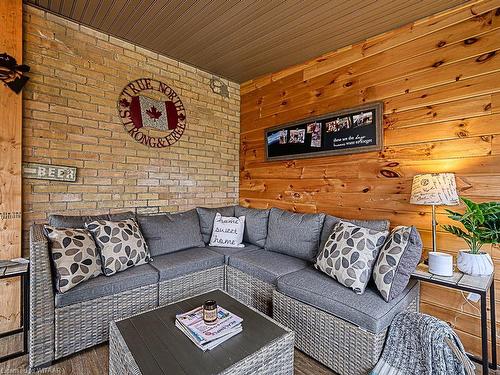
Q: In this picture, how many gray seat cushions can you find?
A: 5